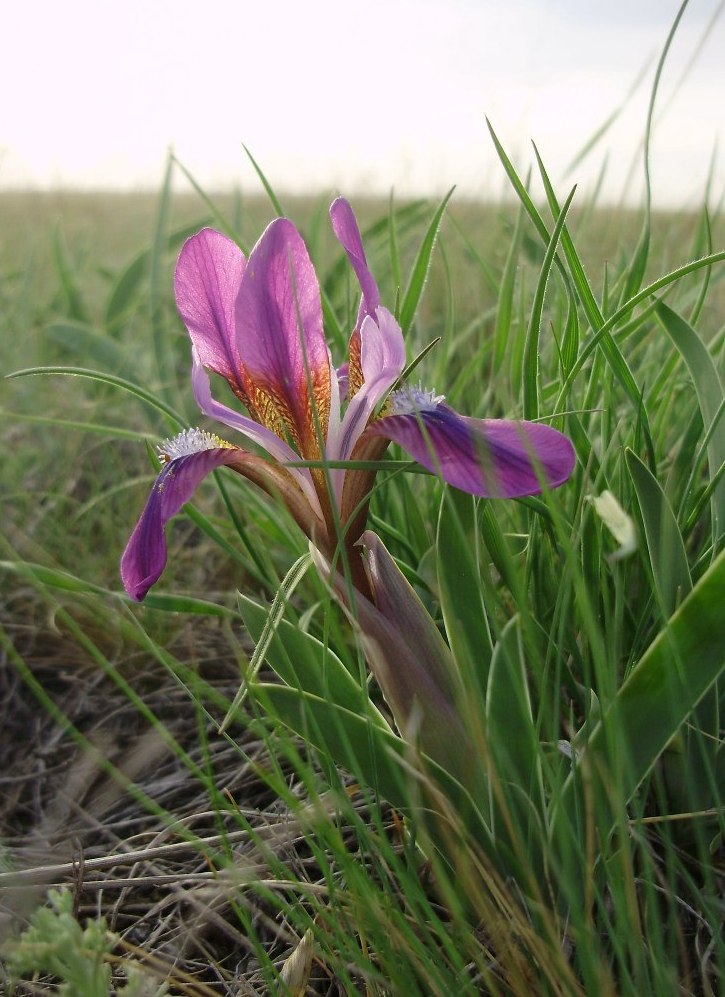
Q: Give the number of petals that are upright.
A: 3